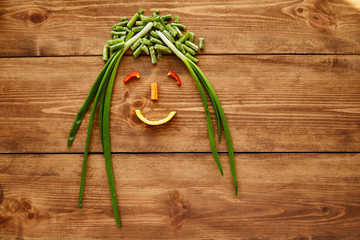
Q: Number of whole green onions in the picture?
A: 2